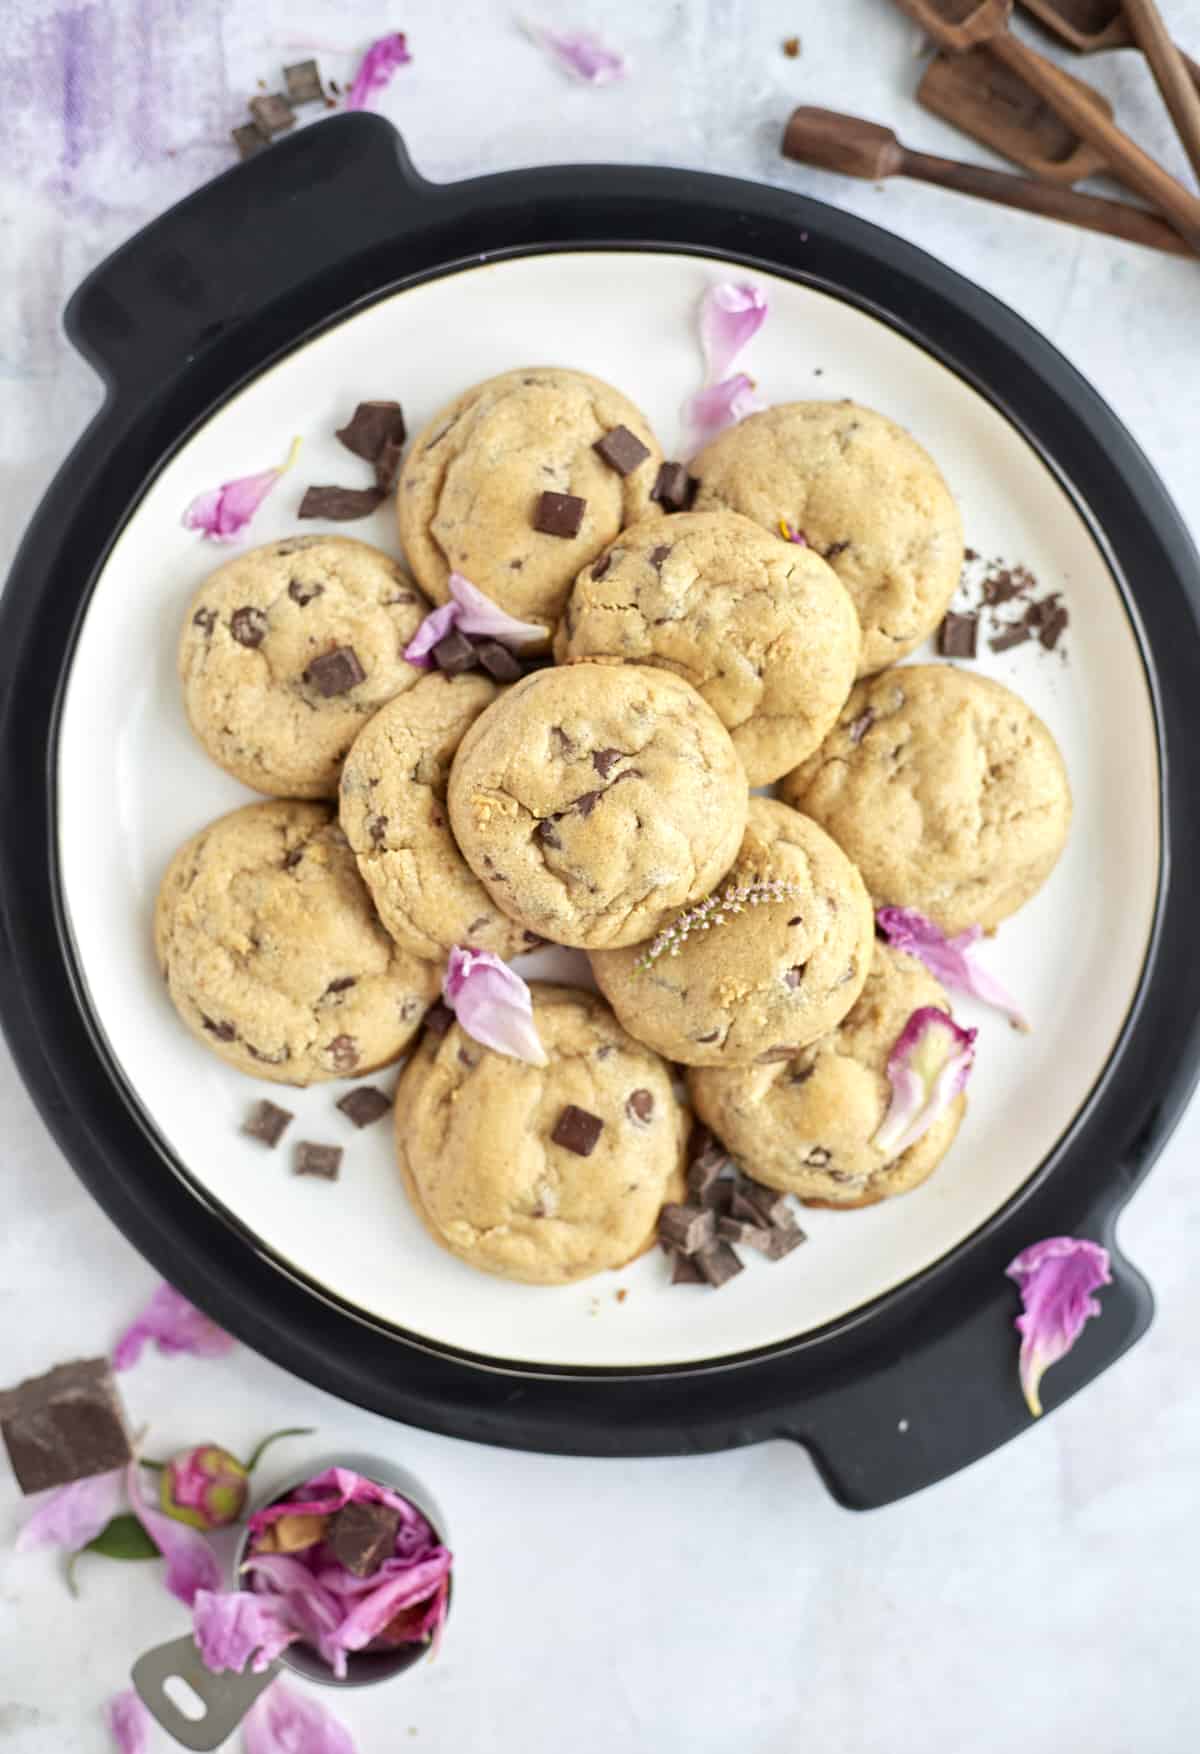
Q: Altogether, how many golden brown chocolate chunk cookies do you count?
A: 11